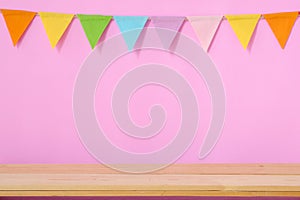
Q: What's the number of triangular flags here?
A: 8